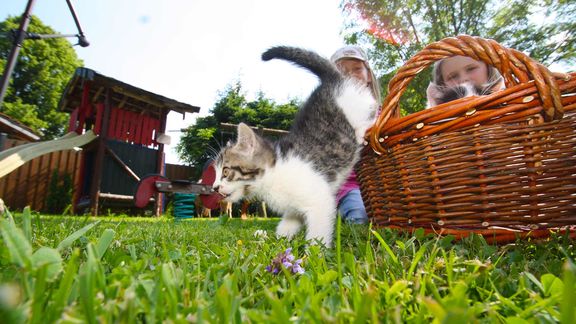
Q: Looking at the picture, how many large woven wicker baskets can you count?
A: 1